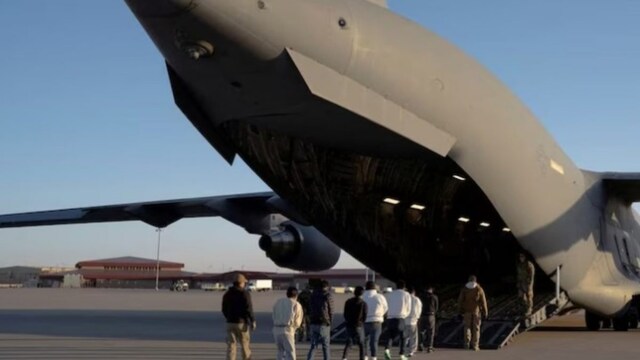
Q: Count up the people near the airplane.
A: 11